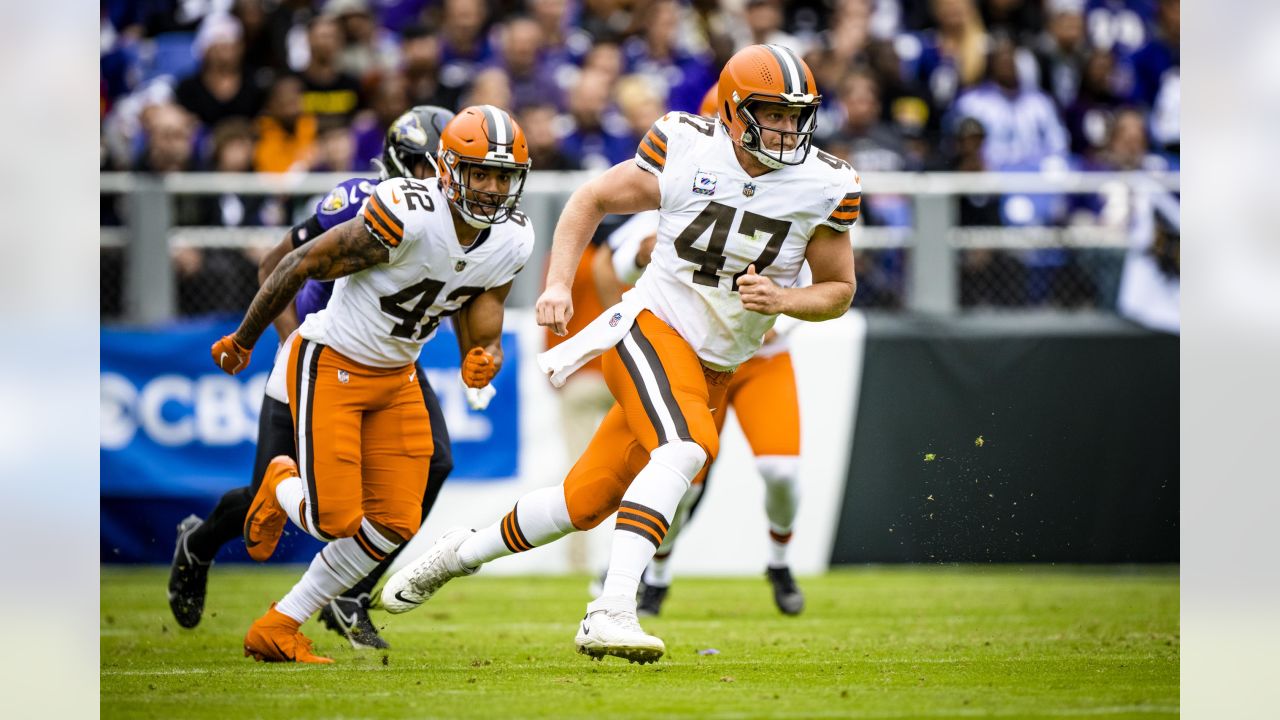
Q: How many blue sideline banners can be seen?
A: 1